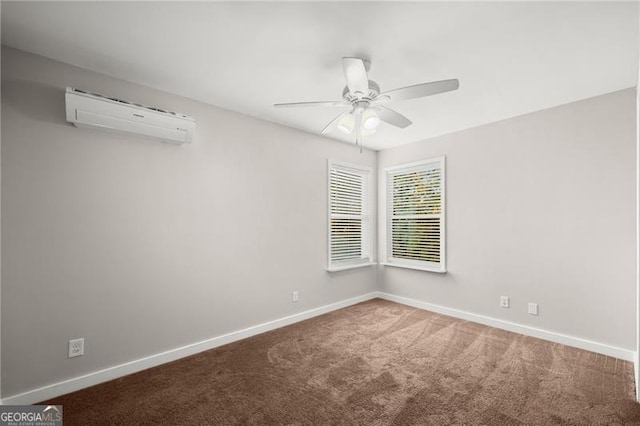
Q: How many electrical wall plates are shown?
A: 4